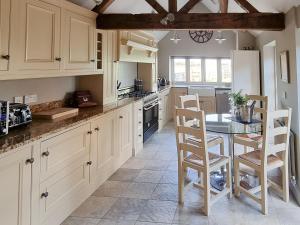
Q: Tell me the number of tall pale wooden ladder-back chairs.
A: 4